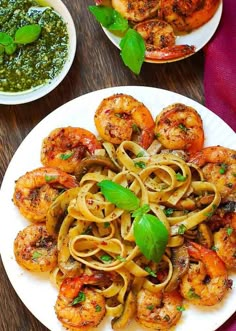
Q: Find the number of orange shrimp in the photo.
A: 13